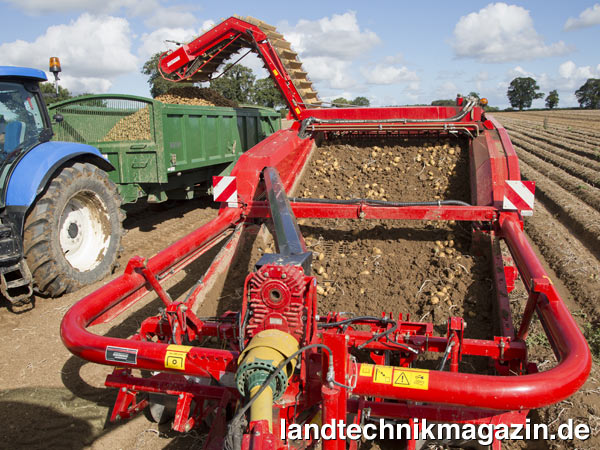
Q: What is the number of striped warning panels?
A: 2